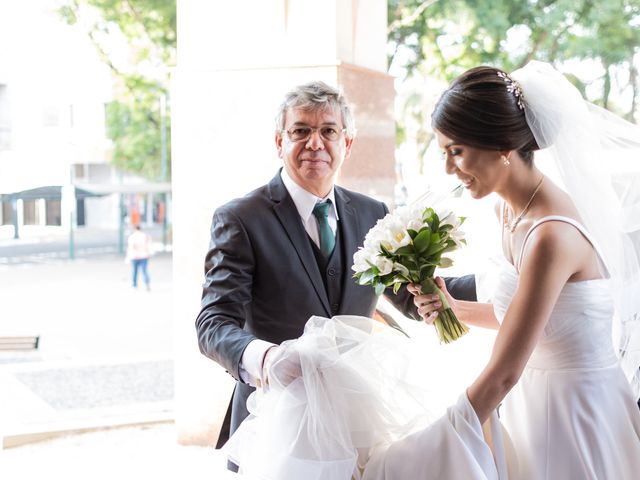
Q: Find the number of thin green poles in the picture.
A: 3